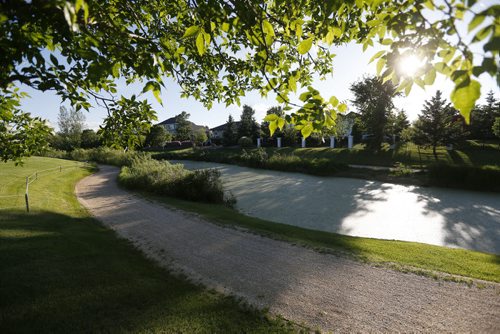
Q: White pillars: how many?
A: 5